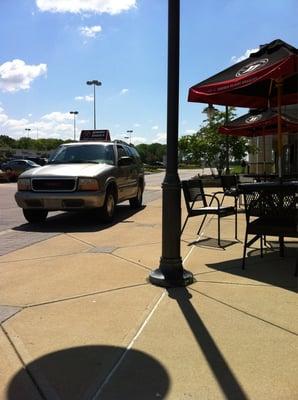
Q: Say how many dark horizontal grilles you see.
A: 1